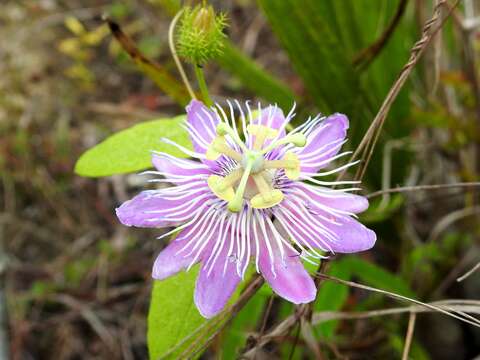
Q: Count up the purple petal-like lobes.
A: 10